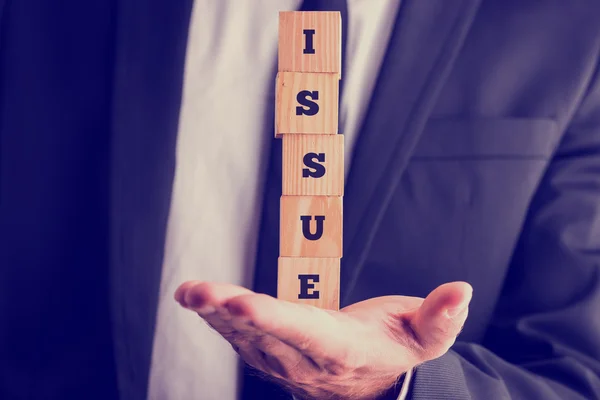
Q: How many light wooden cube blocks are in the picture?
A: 5